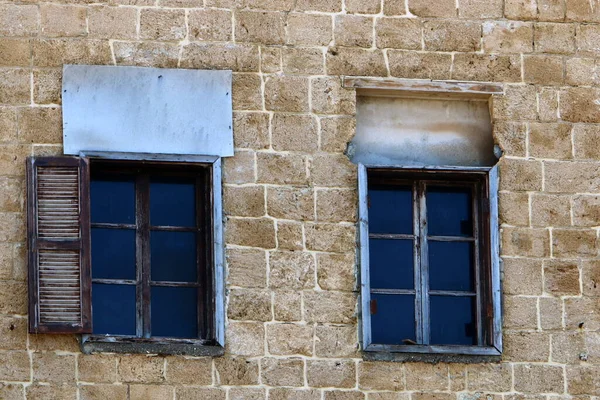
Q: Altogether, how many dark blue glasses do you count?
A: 12